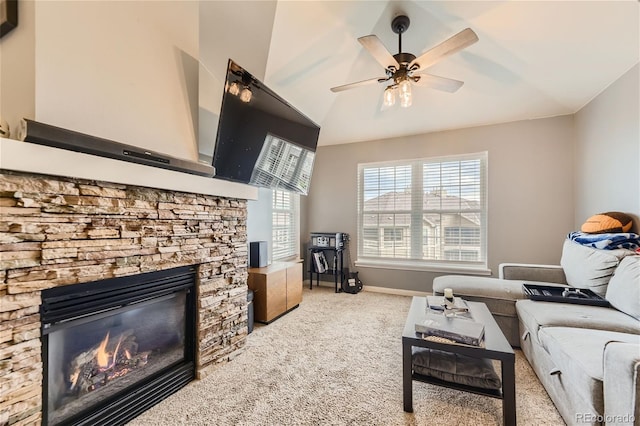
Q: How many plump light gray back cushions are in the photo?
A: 2